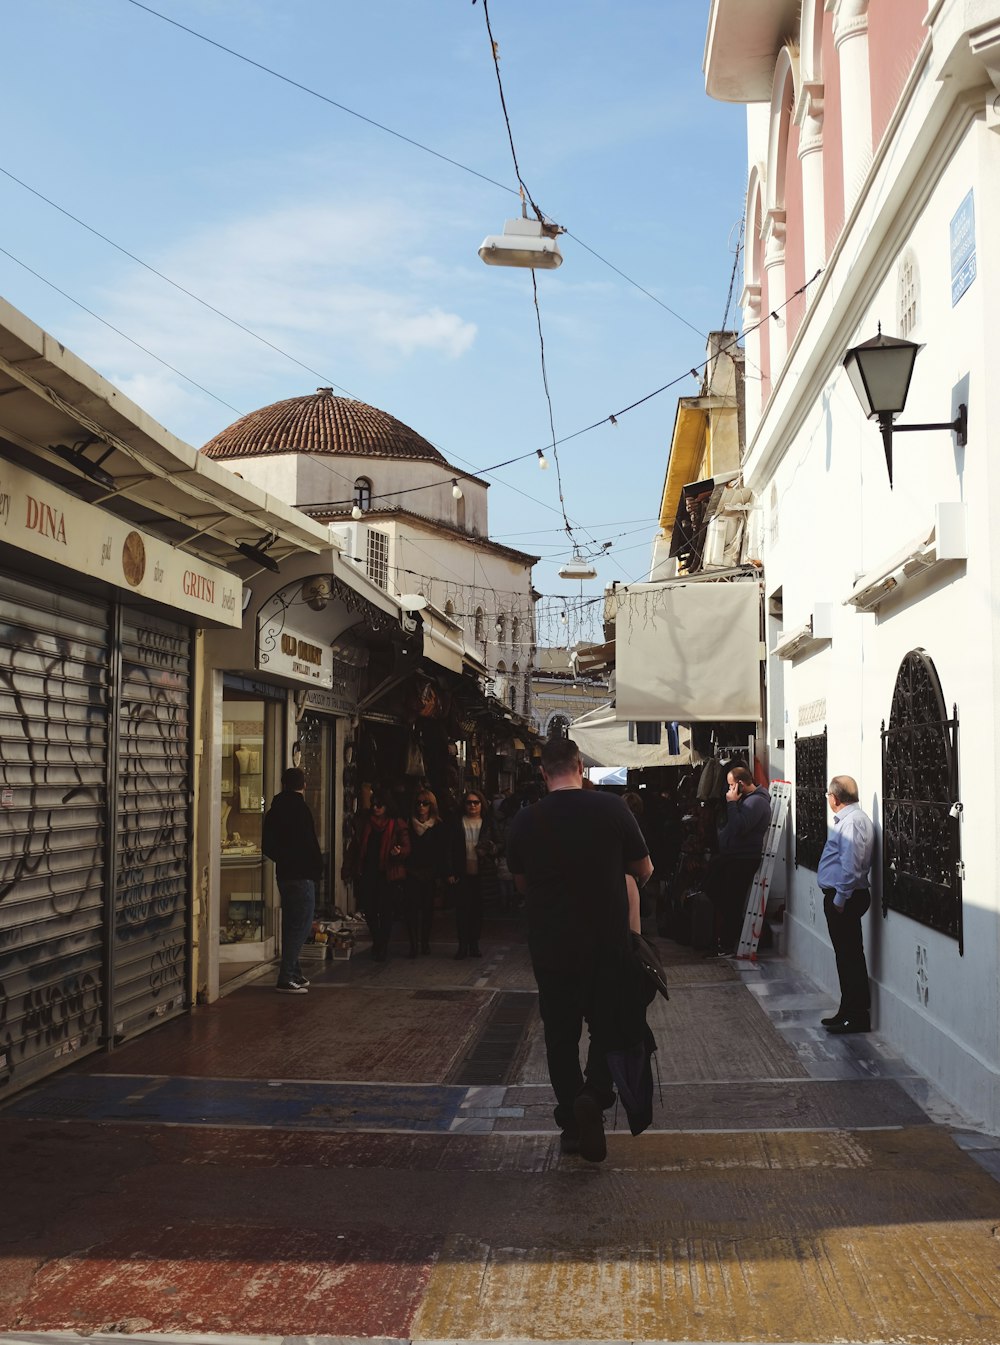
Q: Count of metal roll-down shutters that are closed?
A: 2